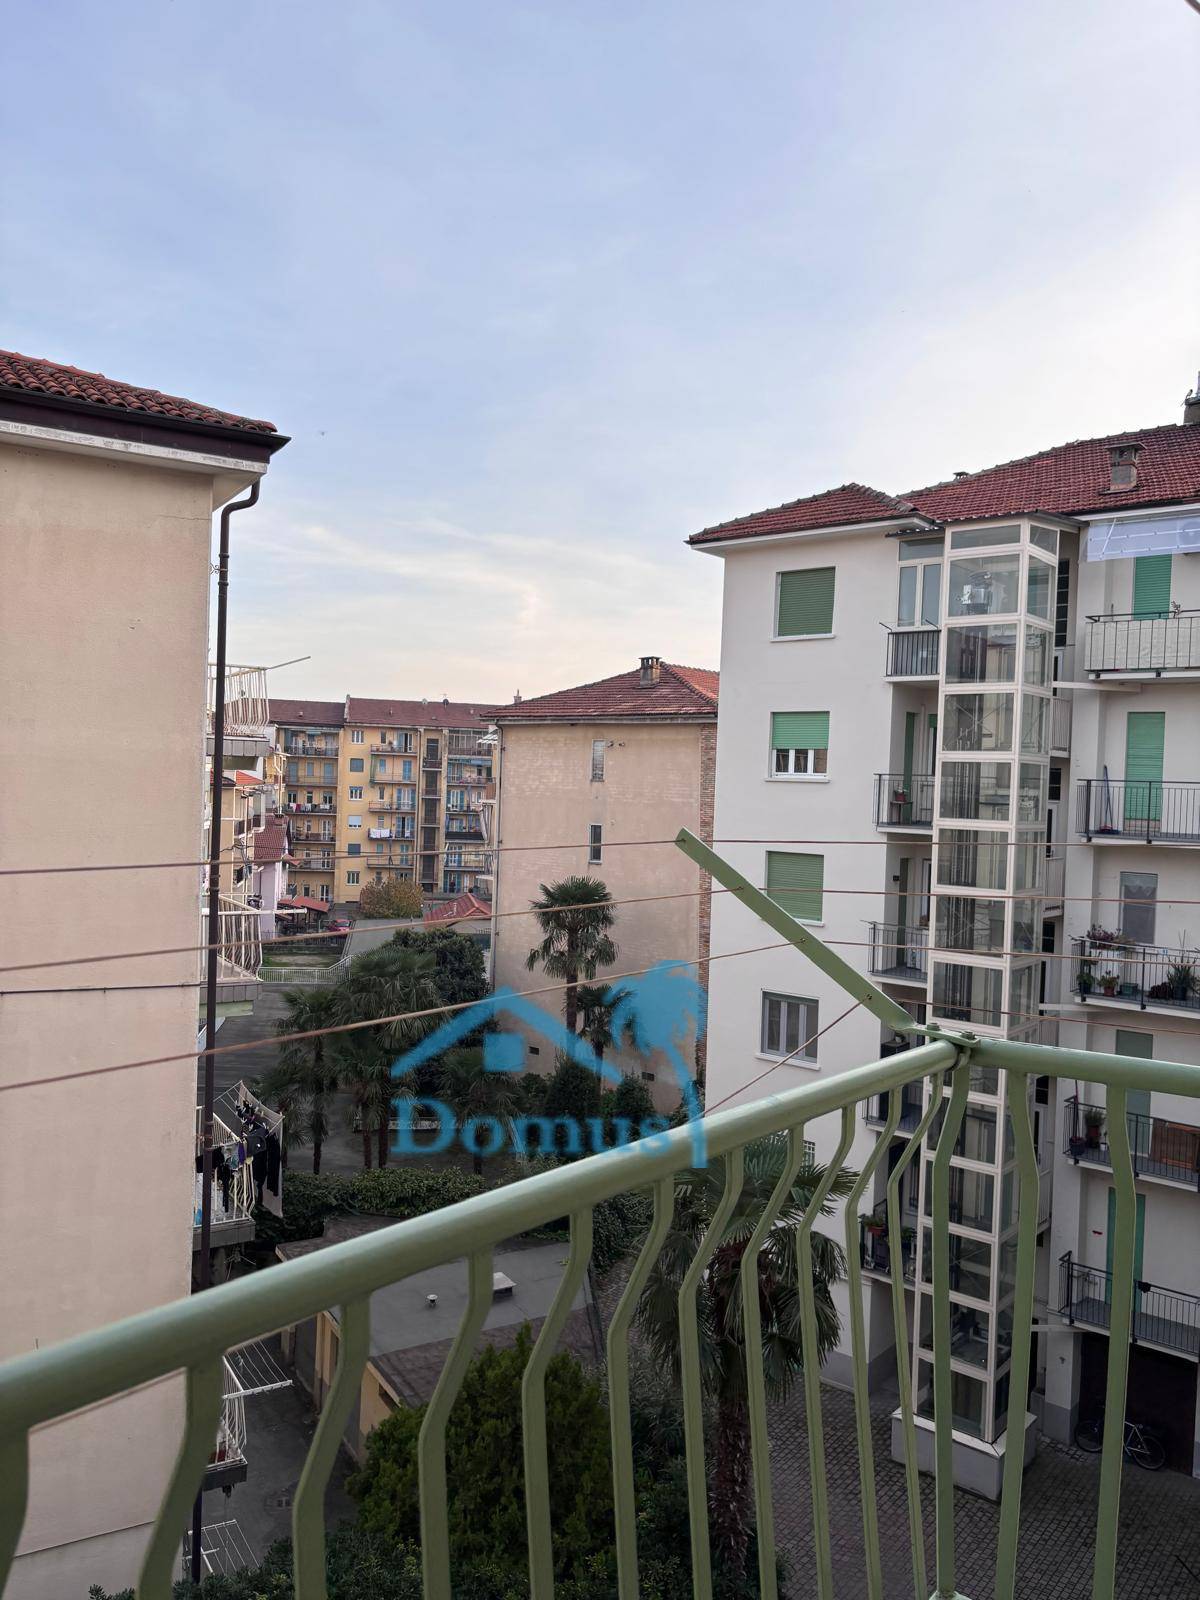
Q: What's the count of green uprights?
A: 14